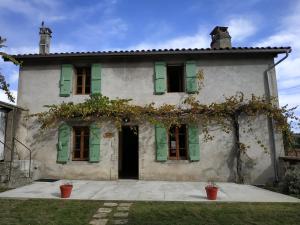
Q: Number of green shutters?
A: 8